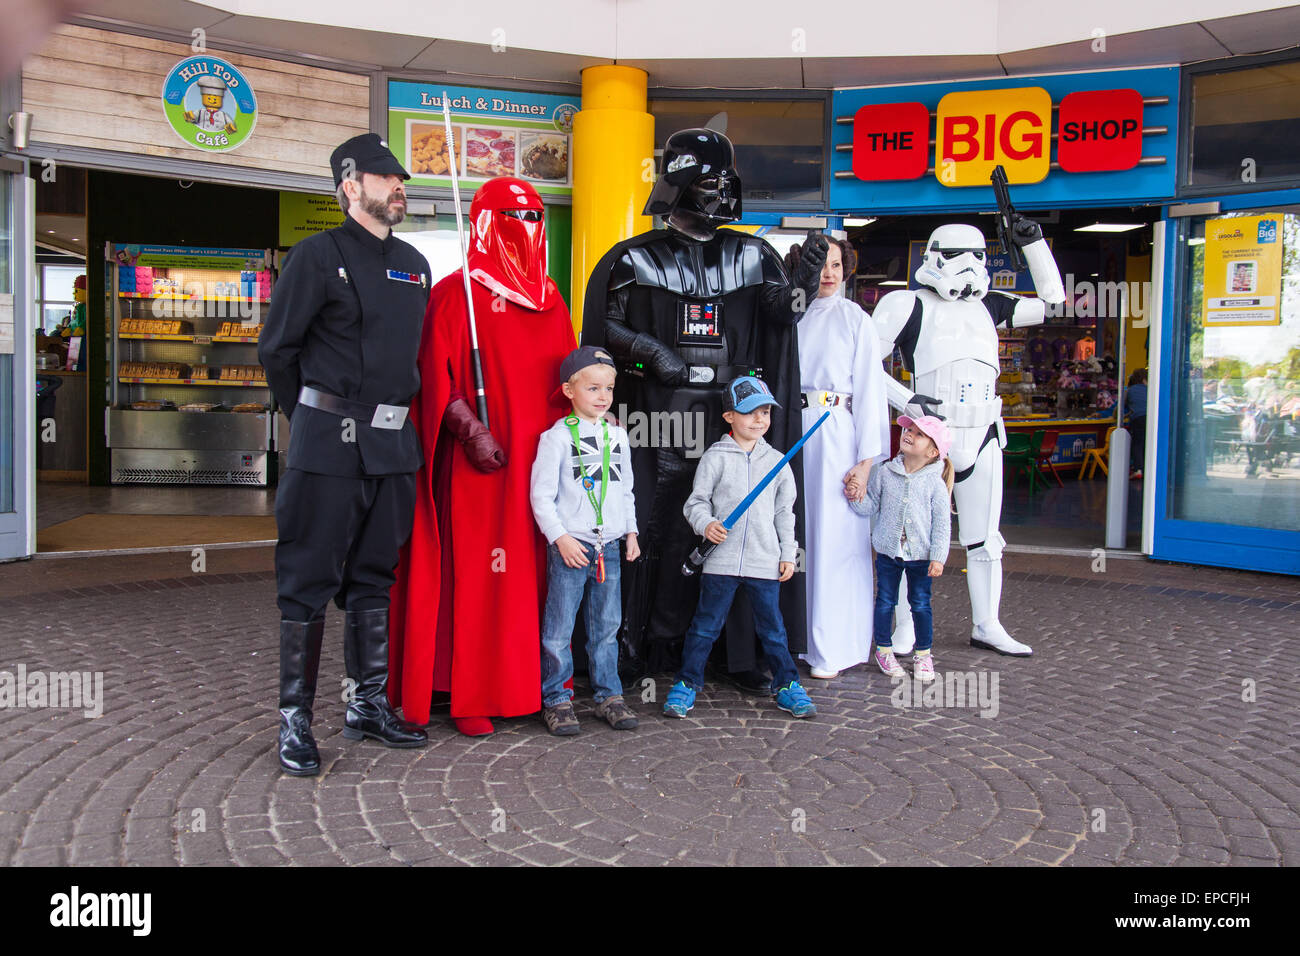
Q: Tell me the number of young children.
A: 3